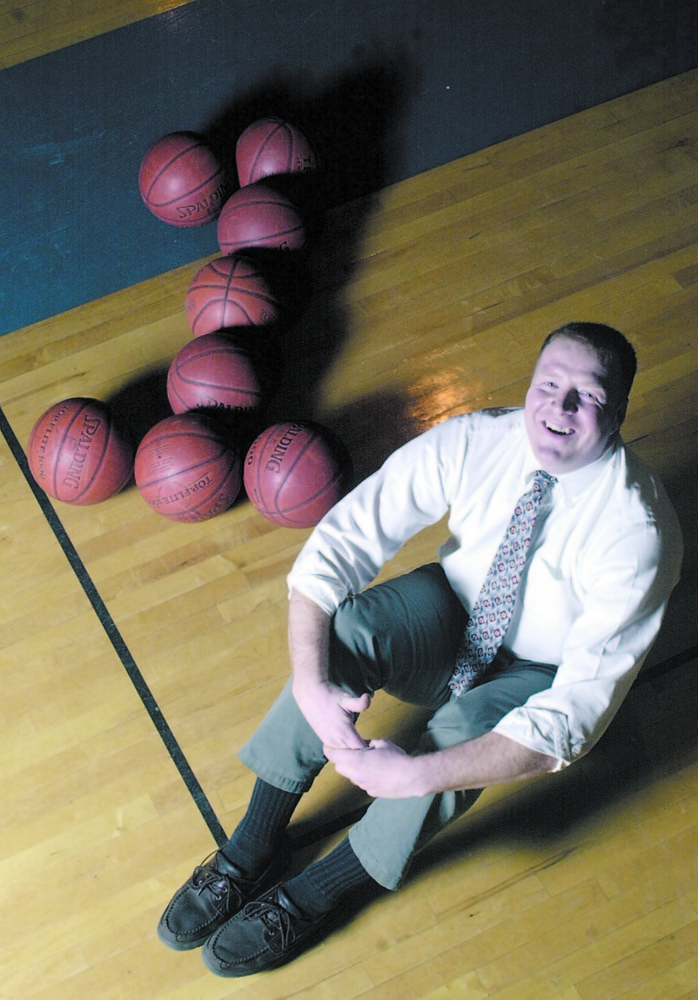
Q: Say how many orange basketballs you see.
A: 8